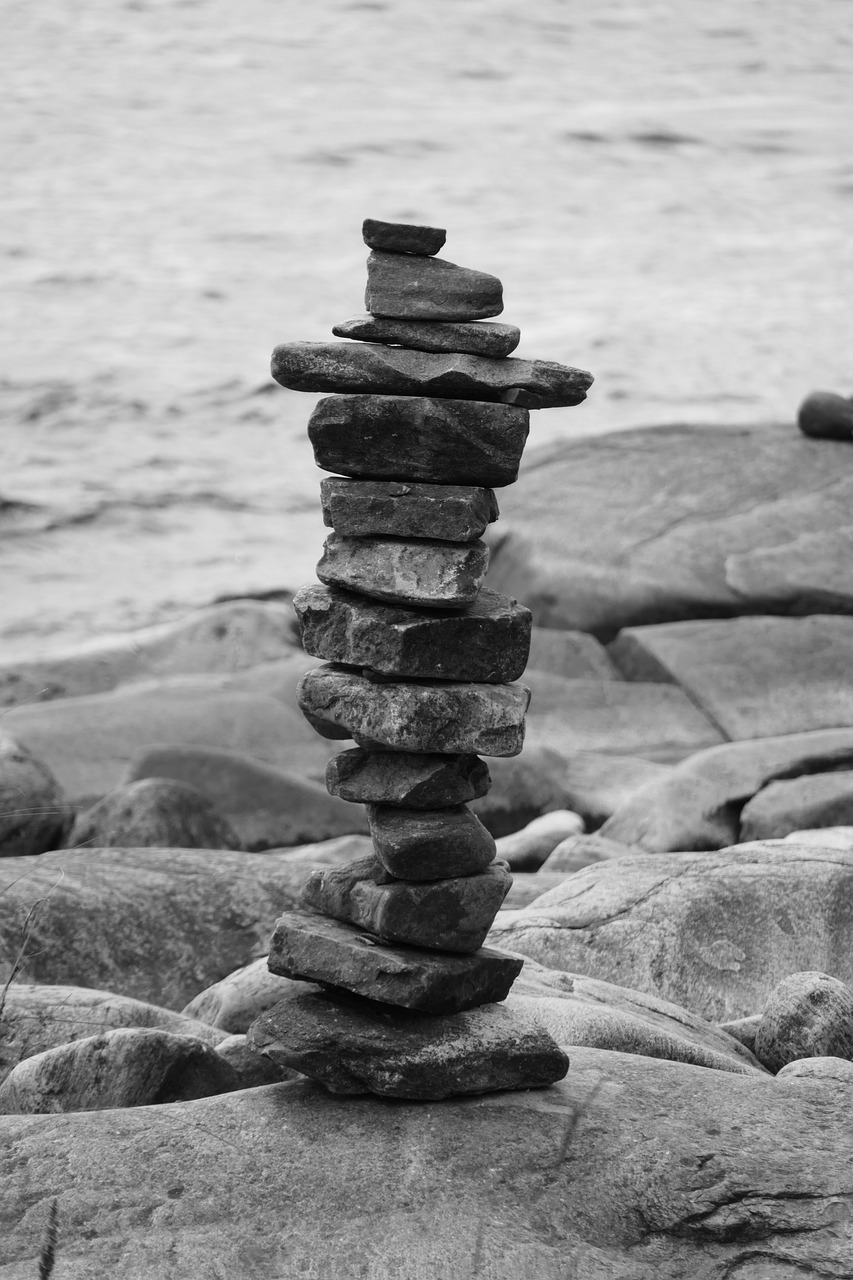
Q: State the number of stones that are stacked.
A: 14